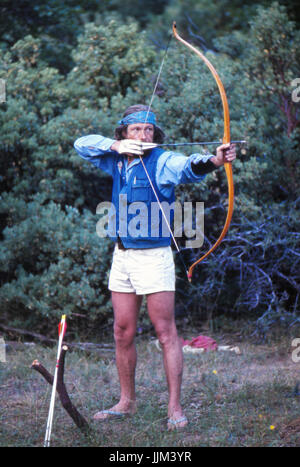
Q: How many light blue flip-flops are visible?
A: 2